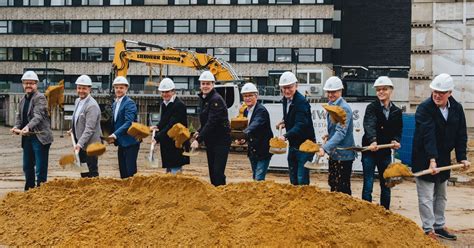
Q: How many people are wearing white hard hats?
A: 10